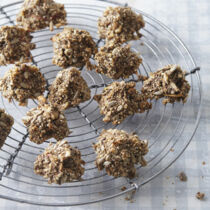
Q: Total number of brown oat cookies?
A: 13